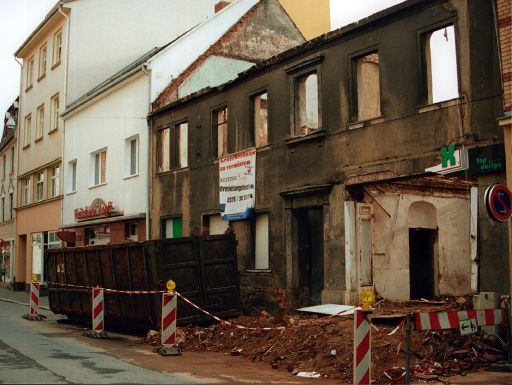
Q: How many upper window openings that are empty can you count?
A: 7